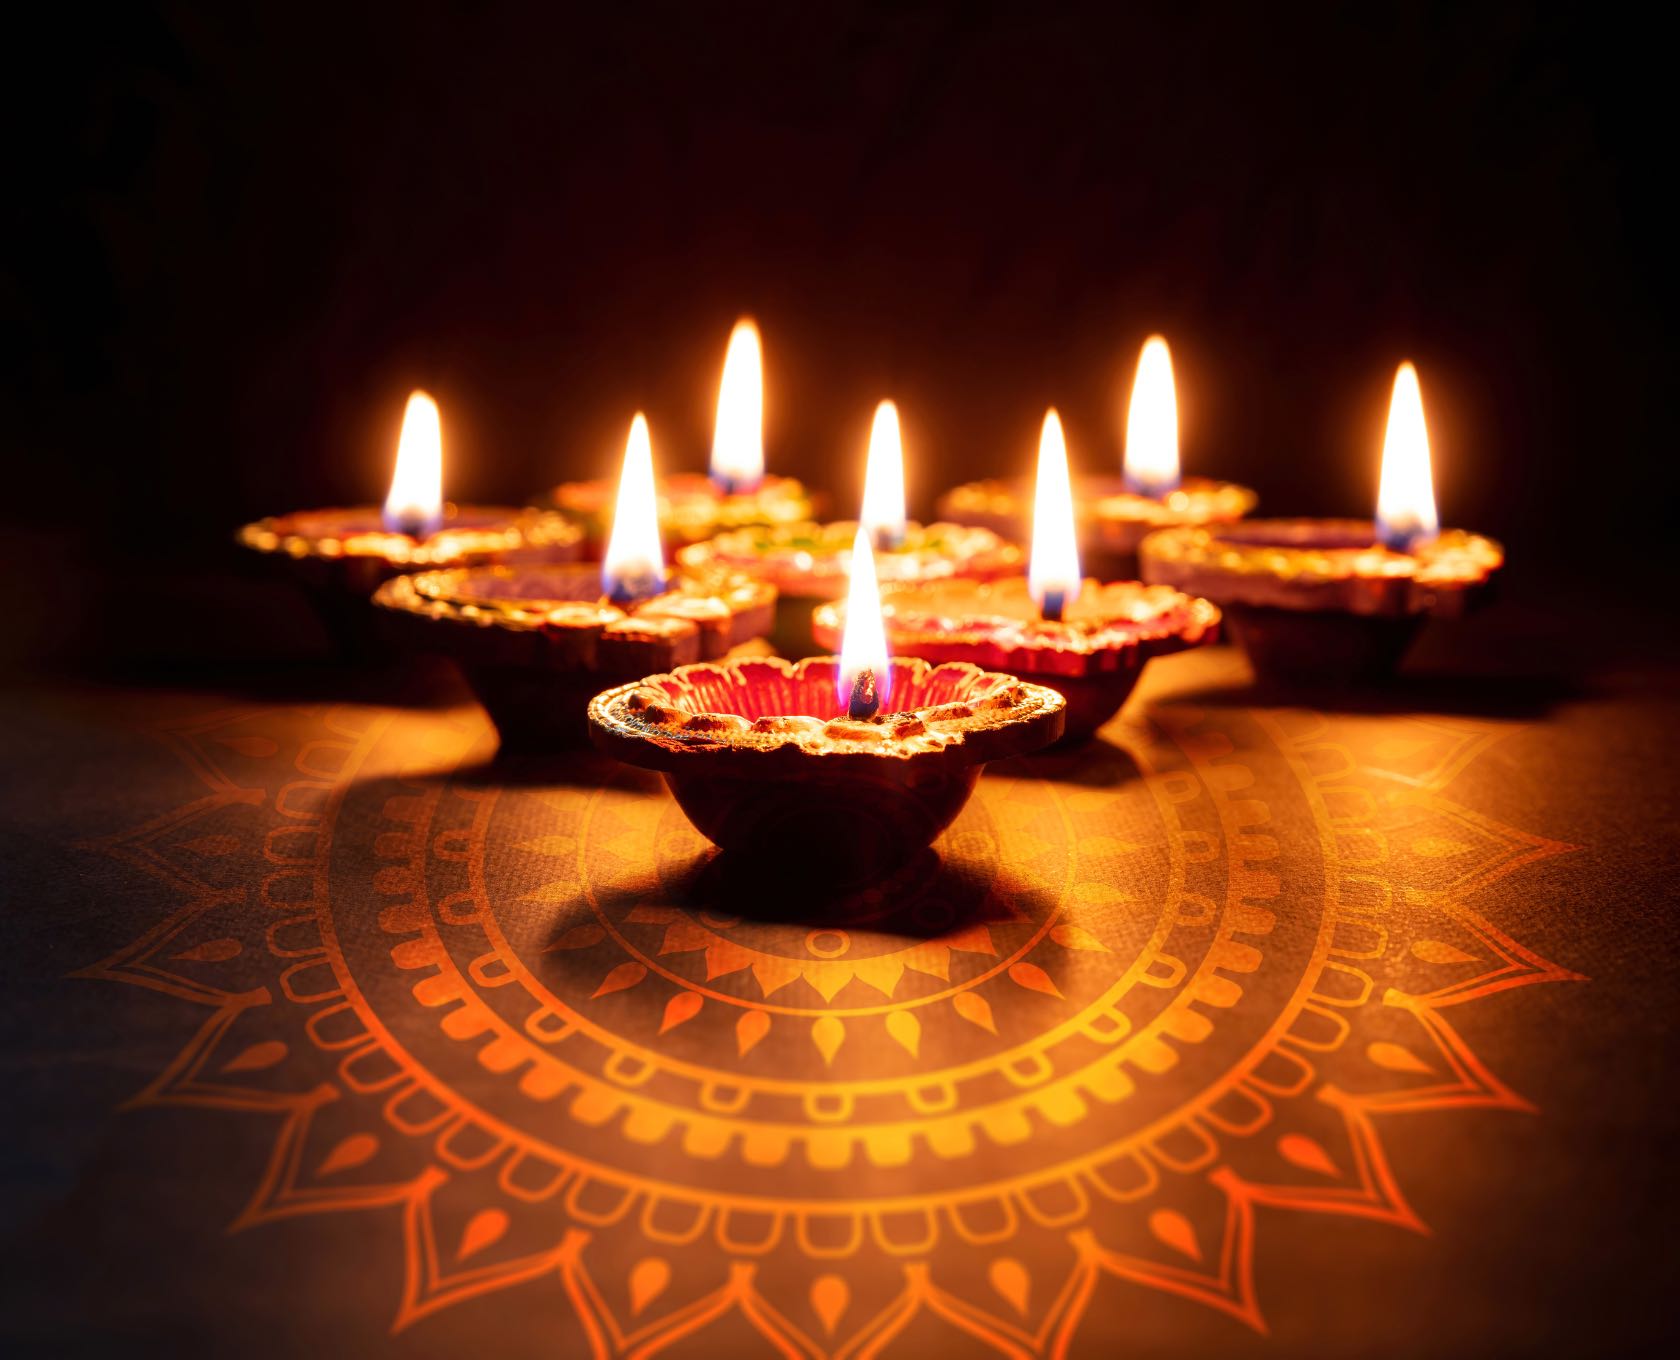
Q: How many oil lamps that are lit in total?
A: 8